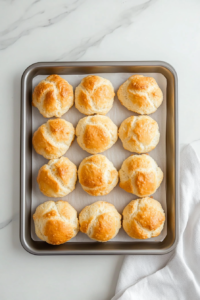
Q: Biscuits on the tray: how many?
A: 12